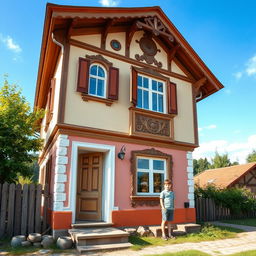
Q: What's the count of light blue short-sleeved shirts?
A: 1